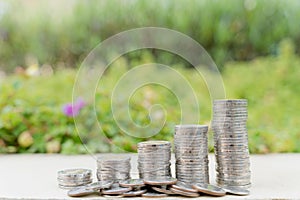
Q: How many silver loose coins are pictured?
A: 12